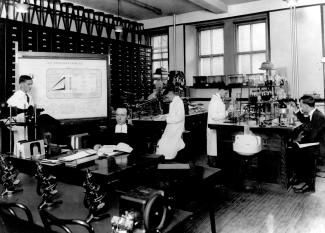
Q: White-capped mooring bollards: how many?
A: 0